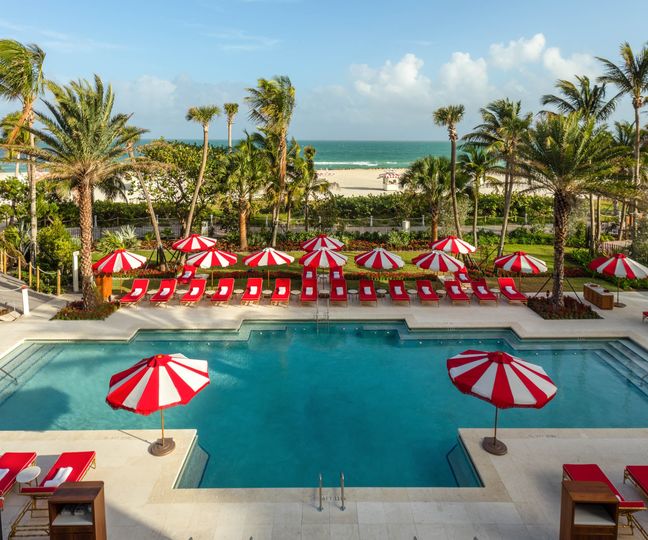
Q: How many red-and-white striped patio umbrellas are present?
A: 13